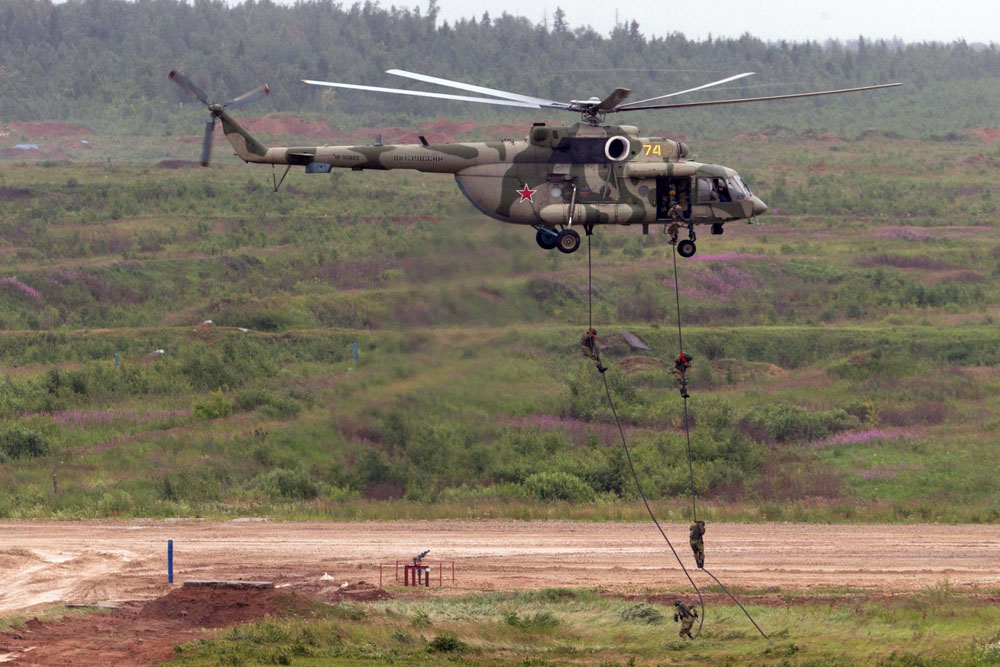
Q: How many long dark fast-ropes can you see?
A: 2